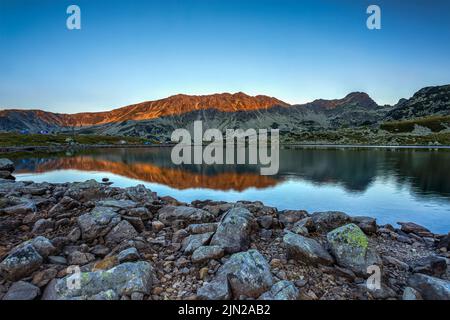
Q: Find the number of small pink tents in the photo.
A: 0